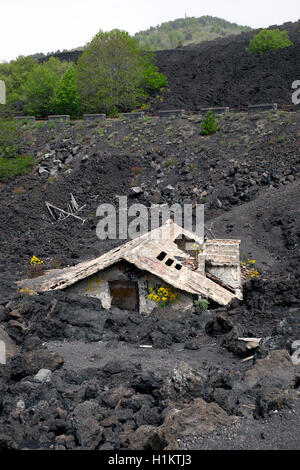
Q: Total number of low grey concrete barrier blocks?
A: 7